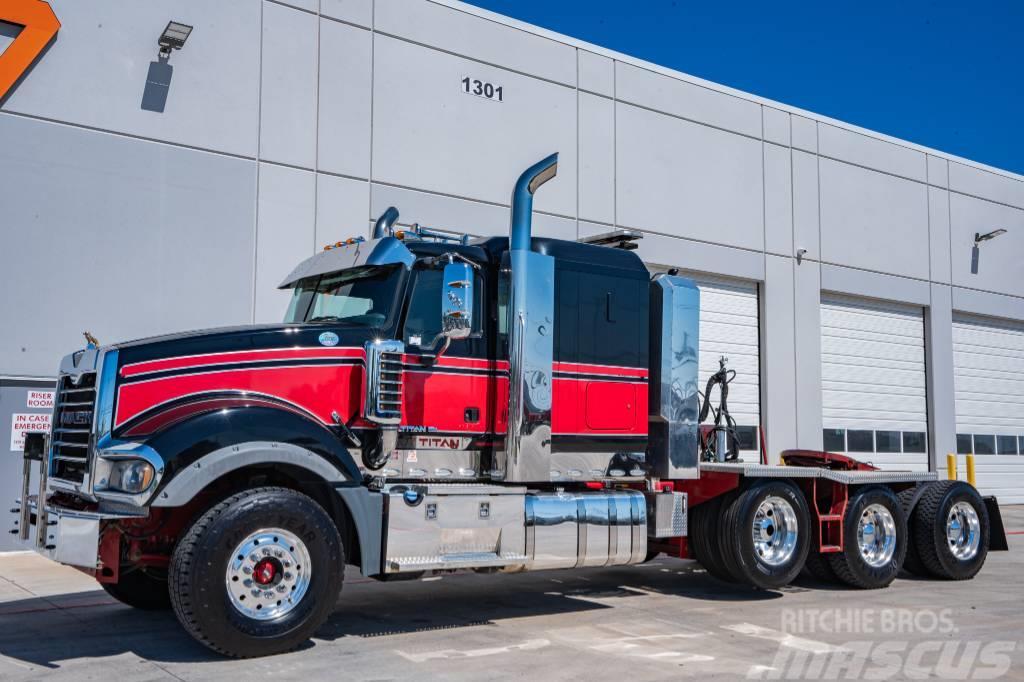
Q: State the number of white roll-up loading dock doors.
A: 3